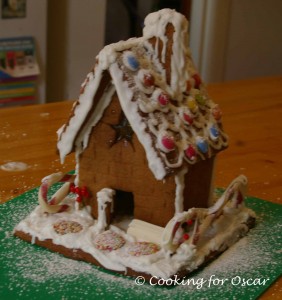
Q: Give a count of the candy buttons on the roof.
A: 13